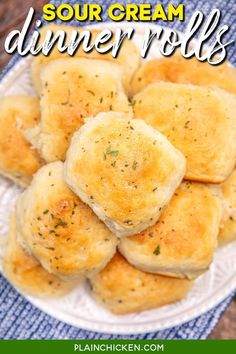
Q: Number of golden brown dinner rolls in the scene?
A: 11